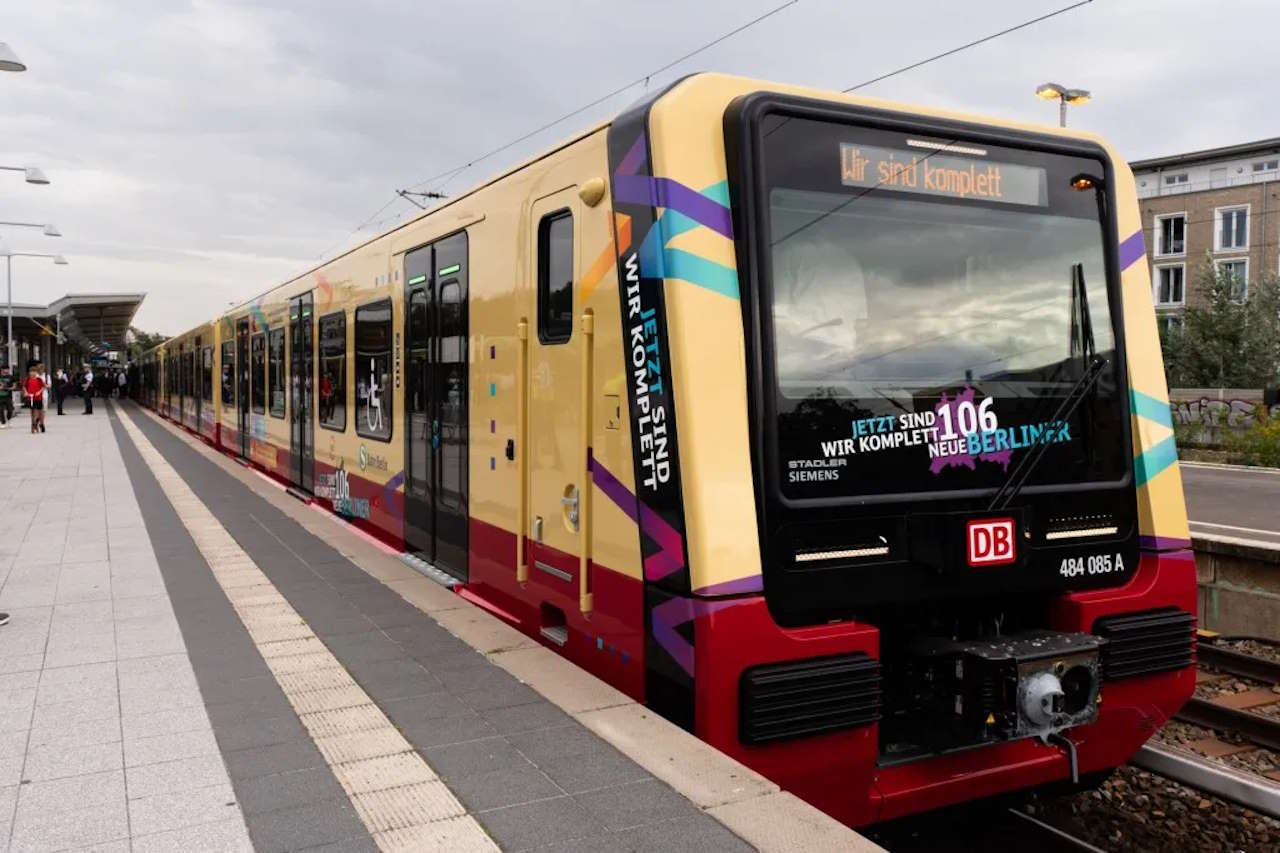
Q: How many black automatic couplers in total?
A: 1